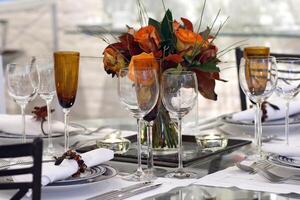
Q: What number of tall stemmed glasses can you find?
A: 9